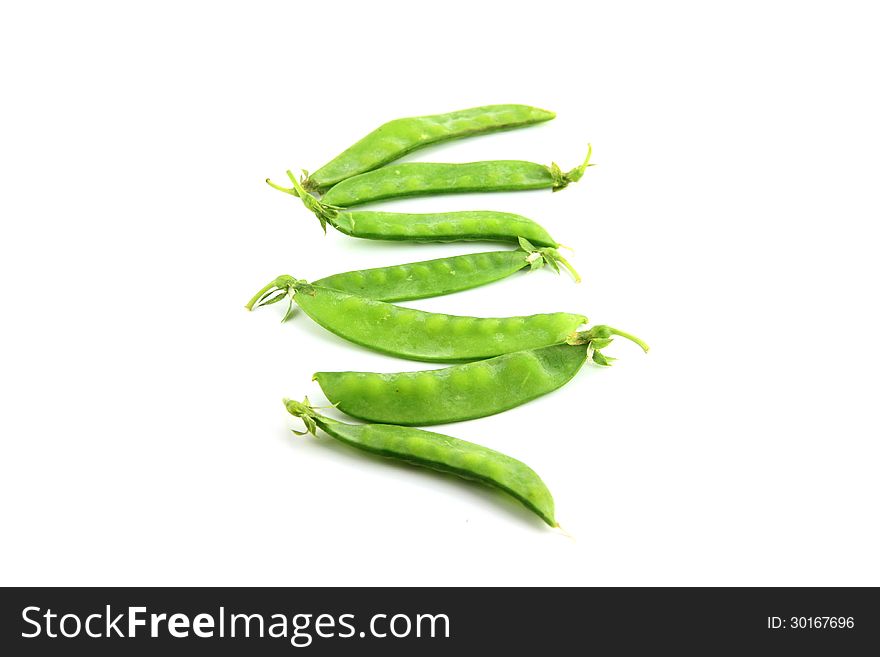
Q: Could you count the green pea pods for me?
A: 7